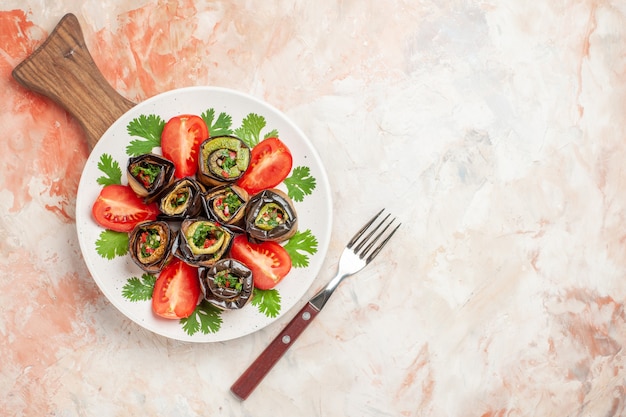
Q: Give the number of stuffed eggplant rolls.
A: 8